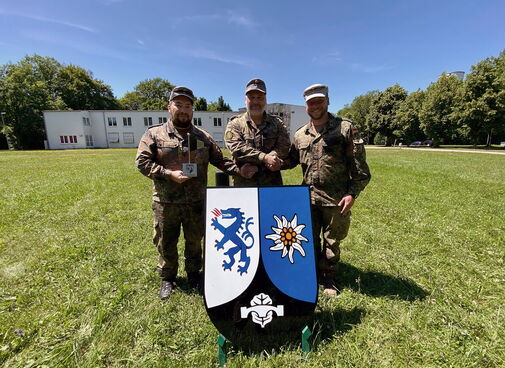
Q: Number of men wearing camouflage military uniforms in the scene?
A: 3